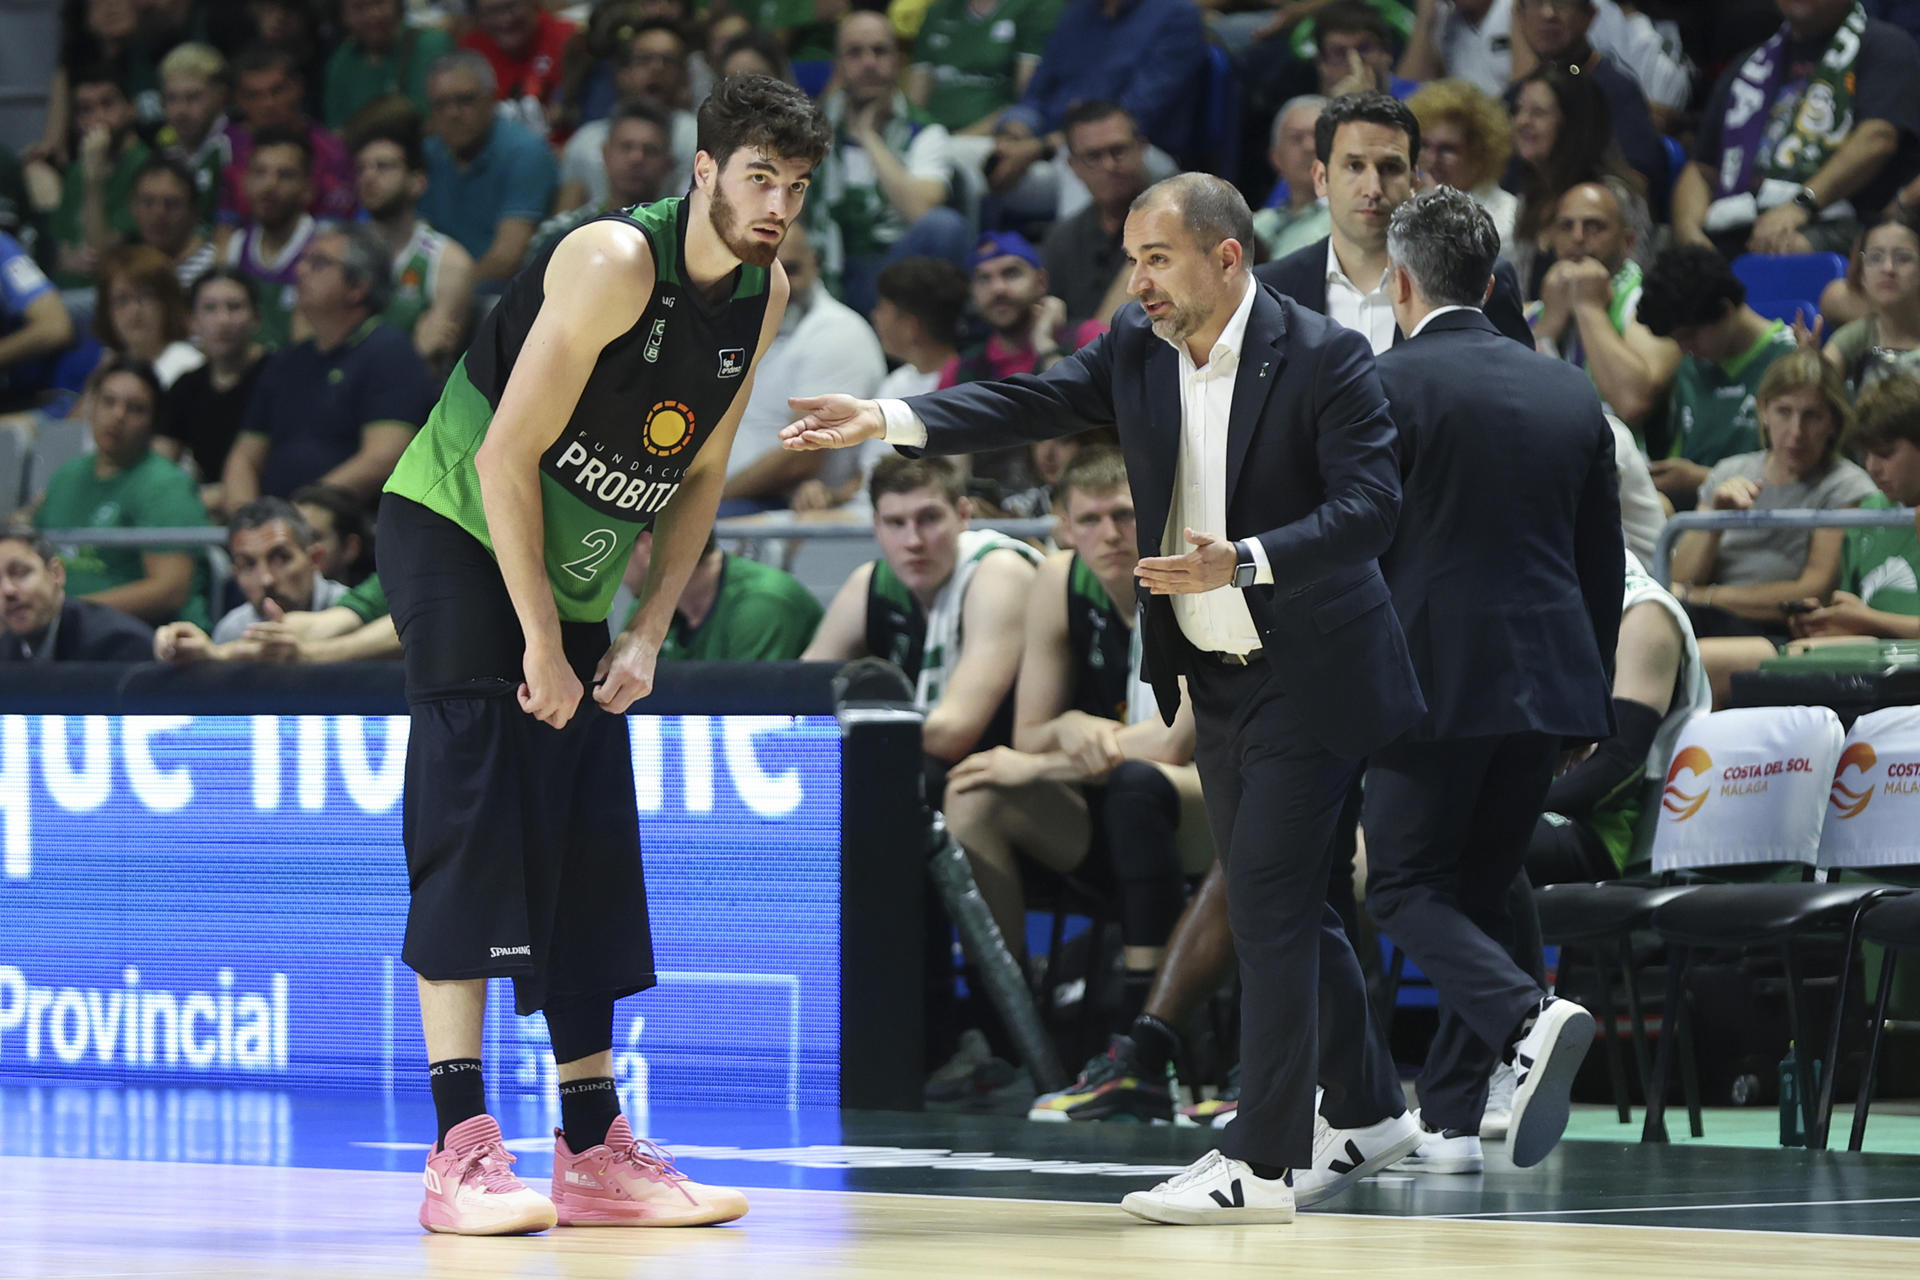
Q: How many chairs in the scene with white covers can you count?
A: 2